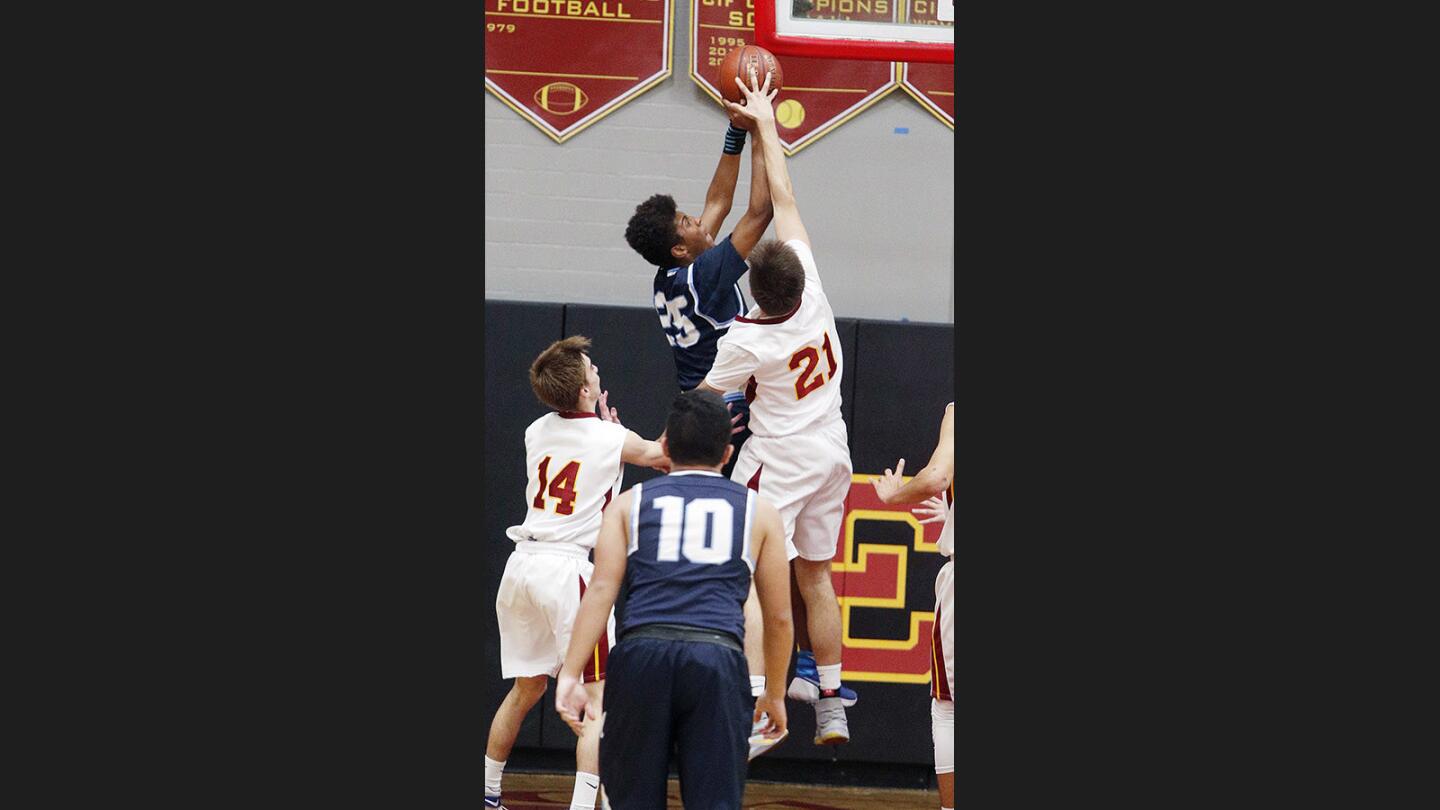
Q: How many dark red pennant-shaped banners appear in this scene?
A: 3